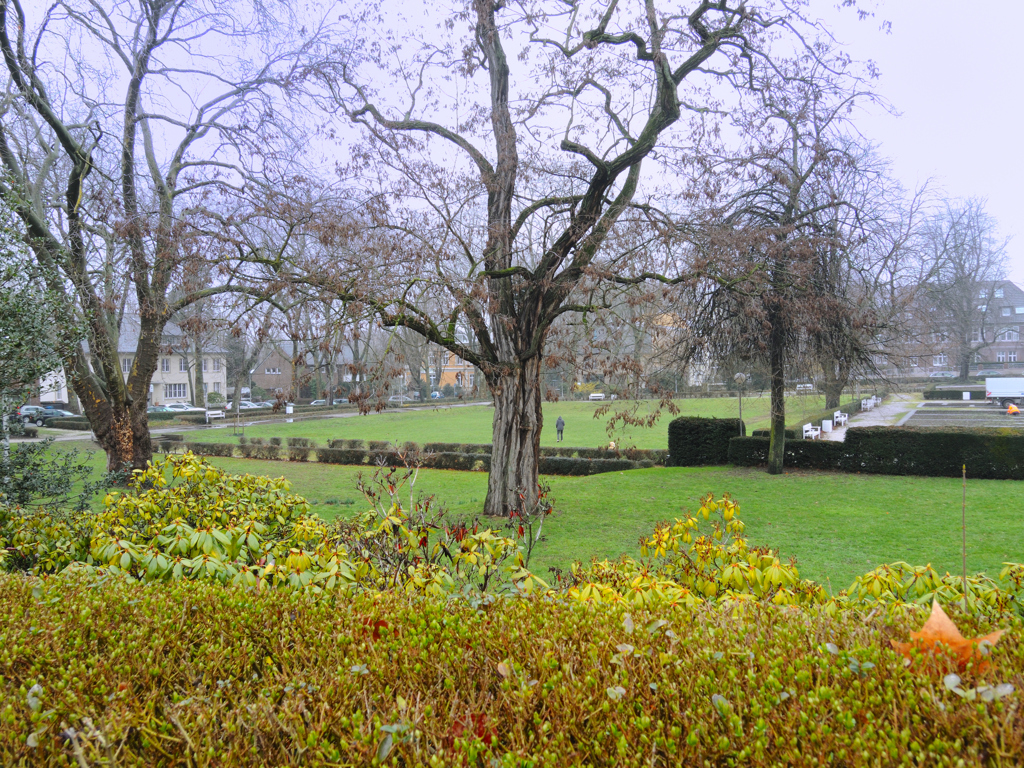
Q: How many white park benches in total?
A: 7